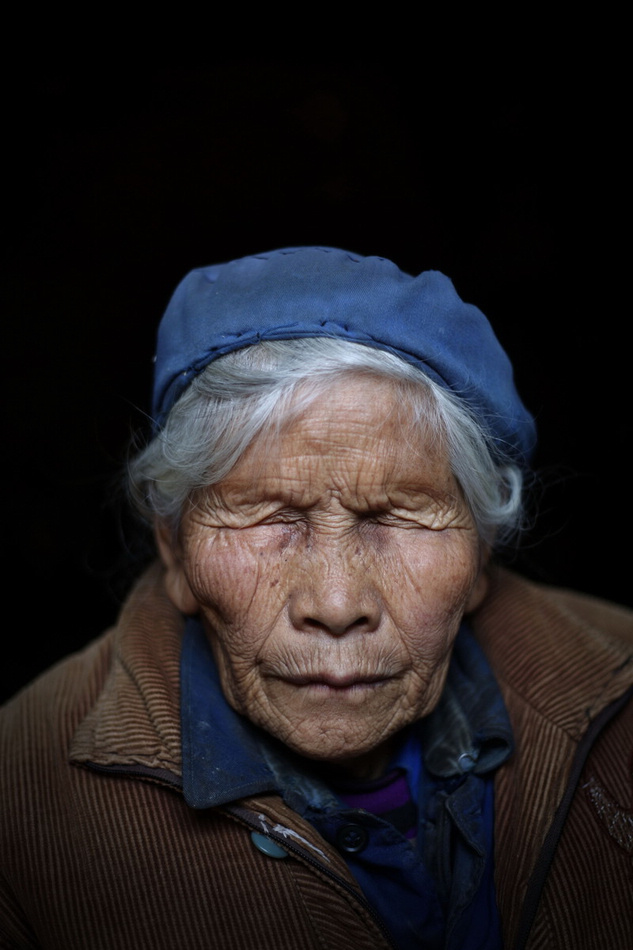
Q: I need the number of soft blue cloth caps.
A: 1